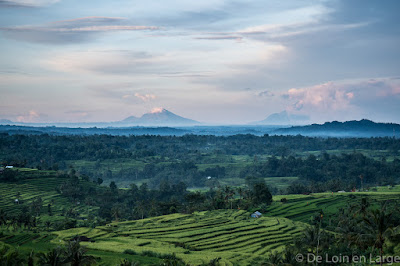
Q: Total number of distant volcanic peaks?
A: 2